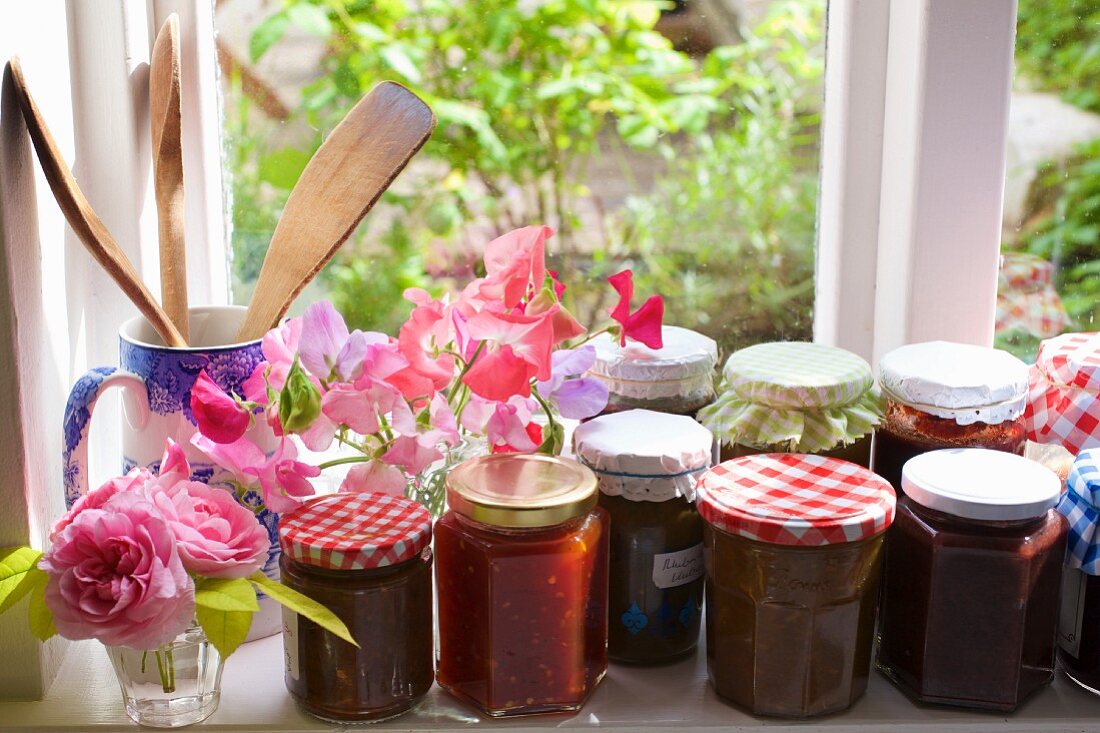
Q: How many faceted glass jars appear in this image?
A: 3